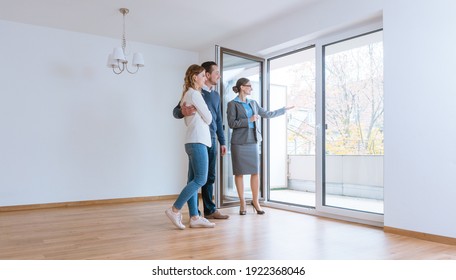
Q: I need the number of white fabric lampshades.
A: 3